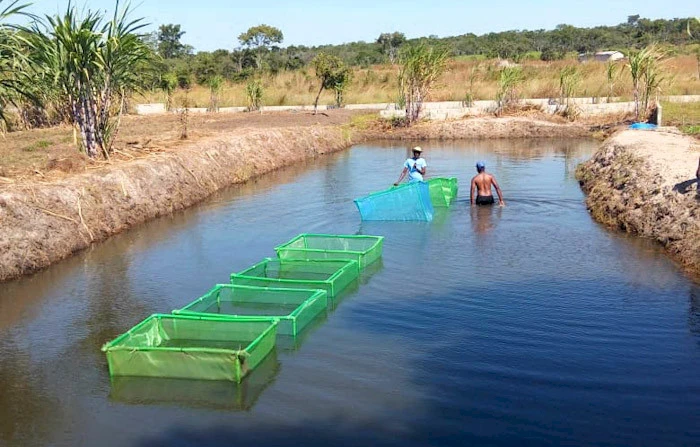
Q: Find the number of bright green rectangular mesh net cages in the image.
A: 4